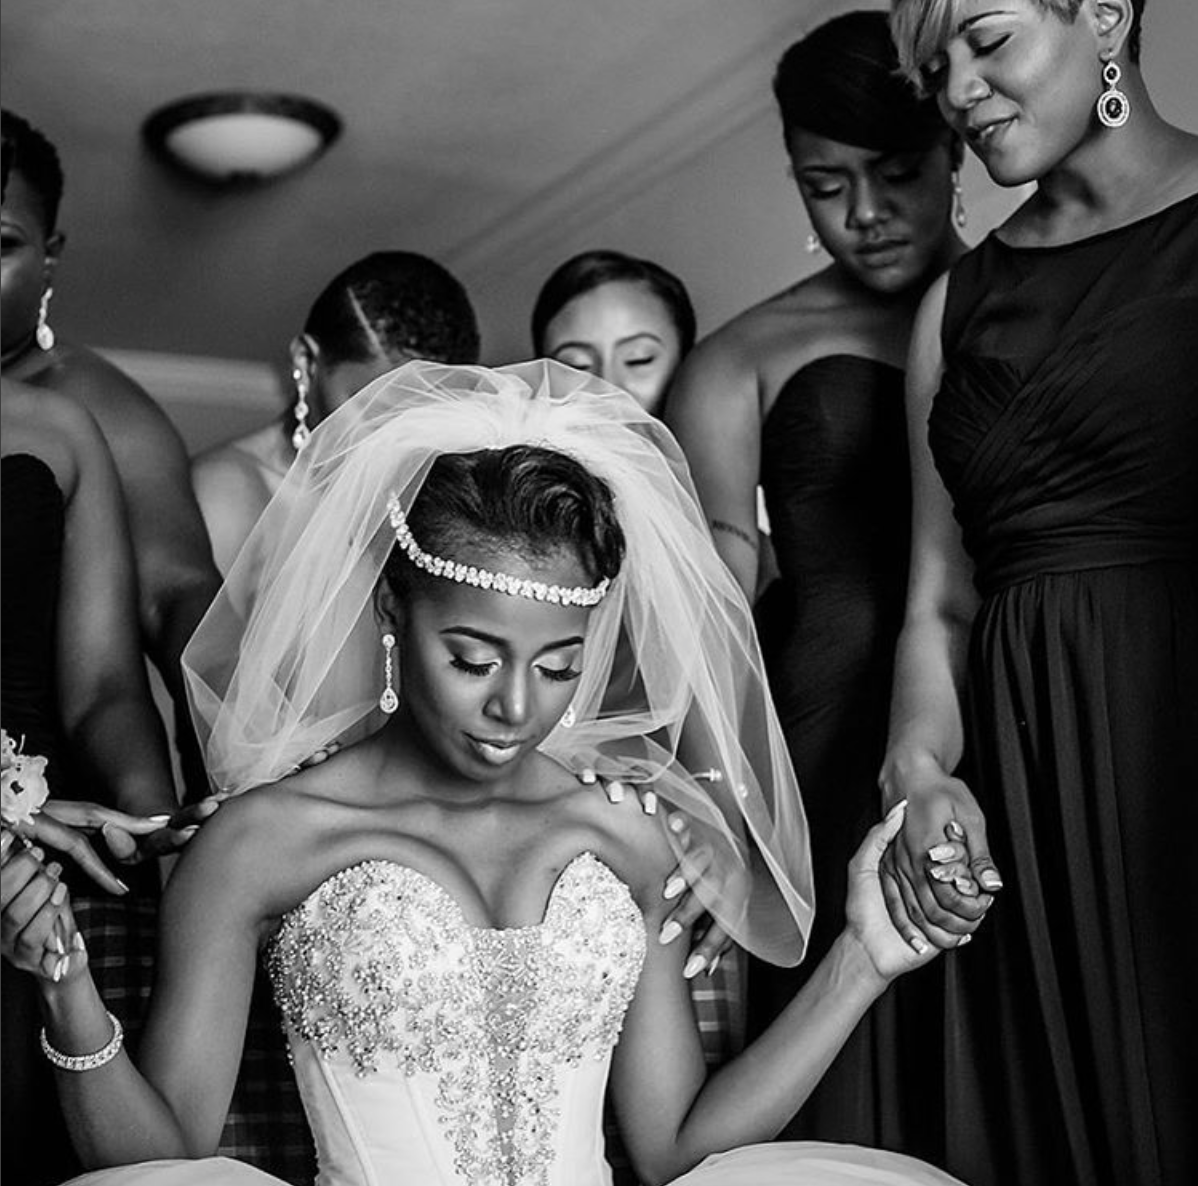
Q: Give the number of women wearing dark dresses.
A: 3